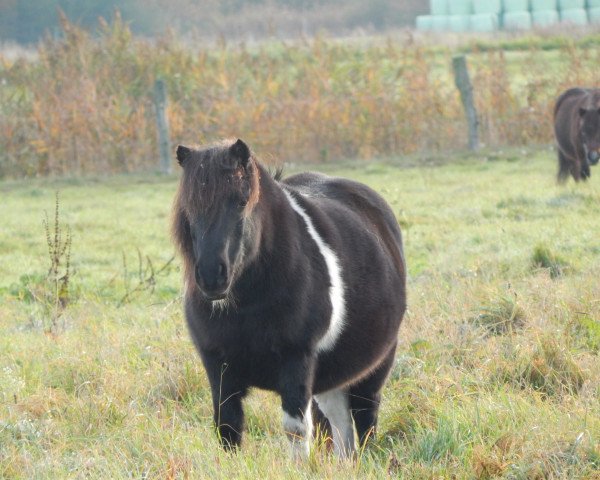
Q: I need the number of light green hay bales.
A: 15